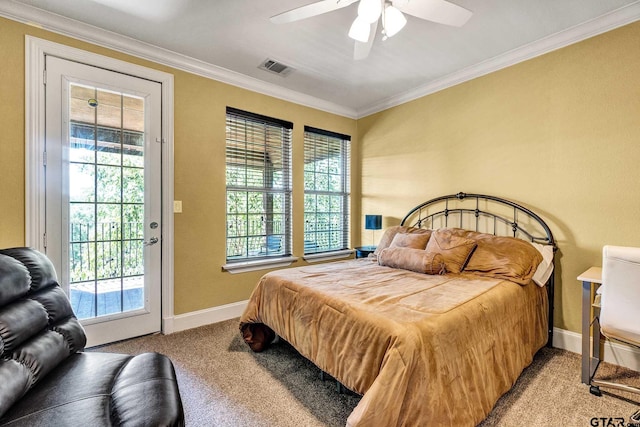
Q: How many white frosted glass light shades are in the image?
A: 3